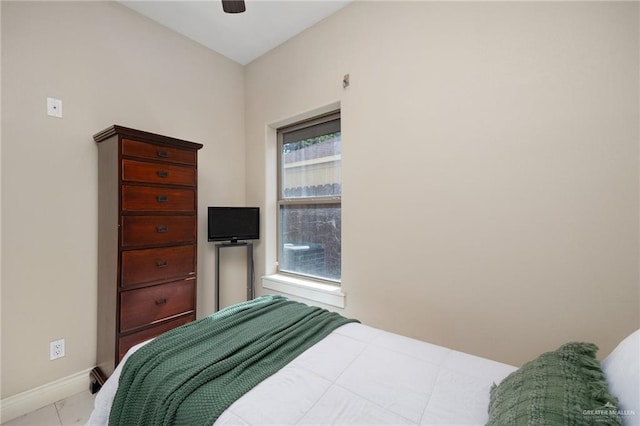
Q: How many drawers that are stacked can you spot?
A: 7